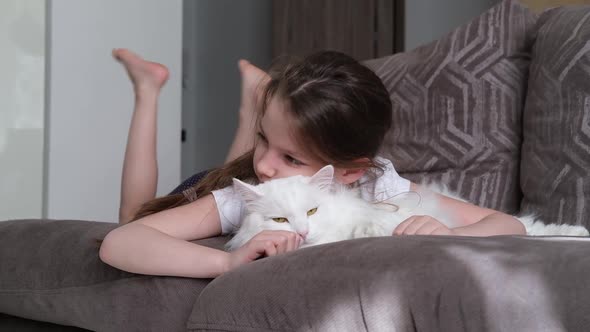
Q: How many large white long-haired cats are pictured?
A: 1